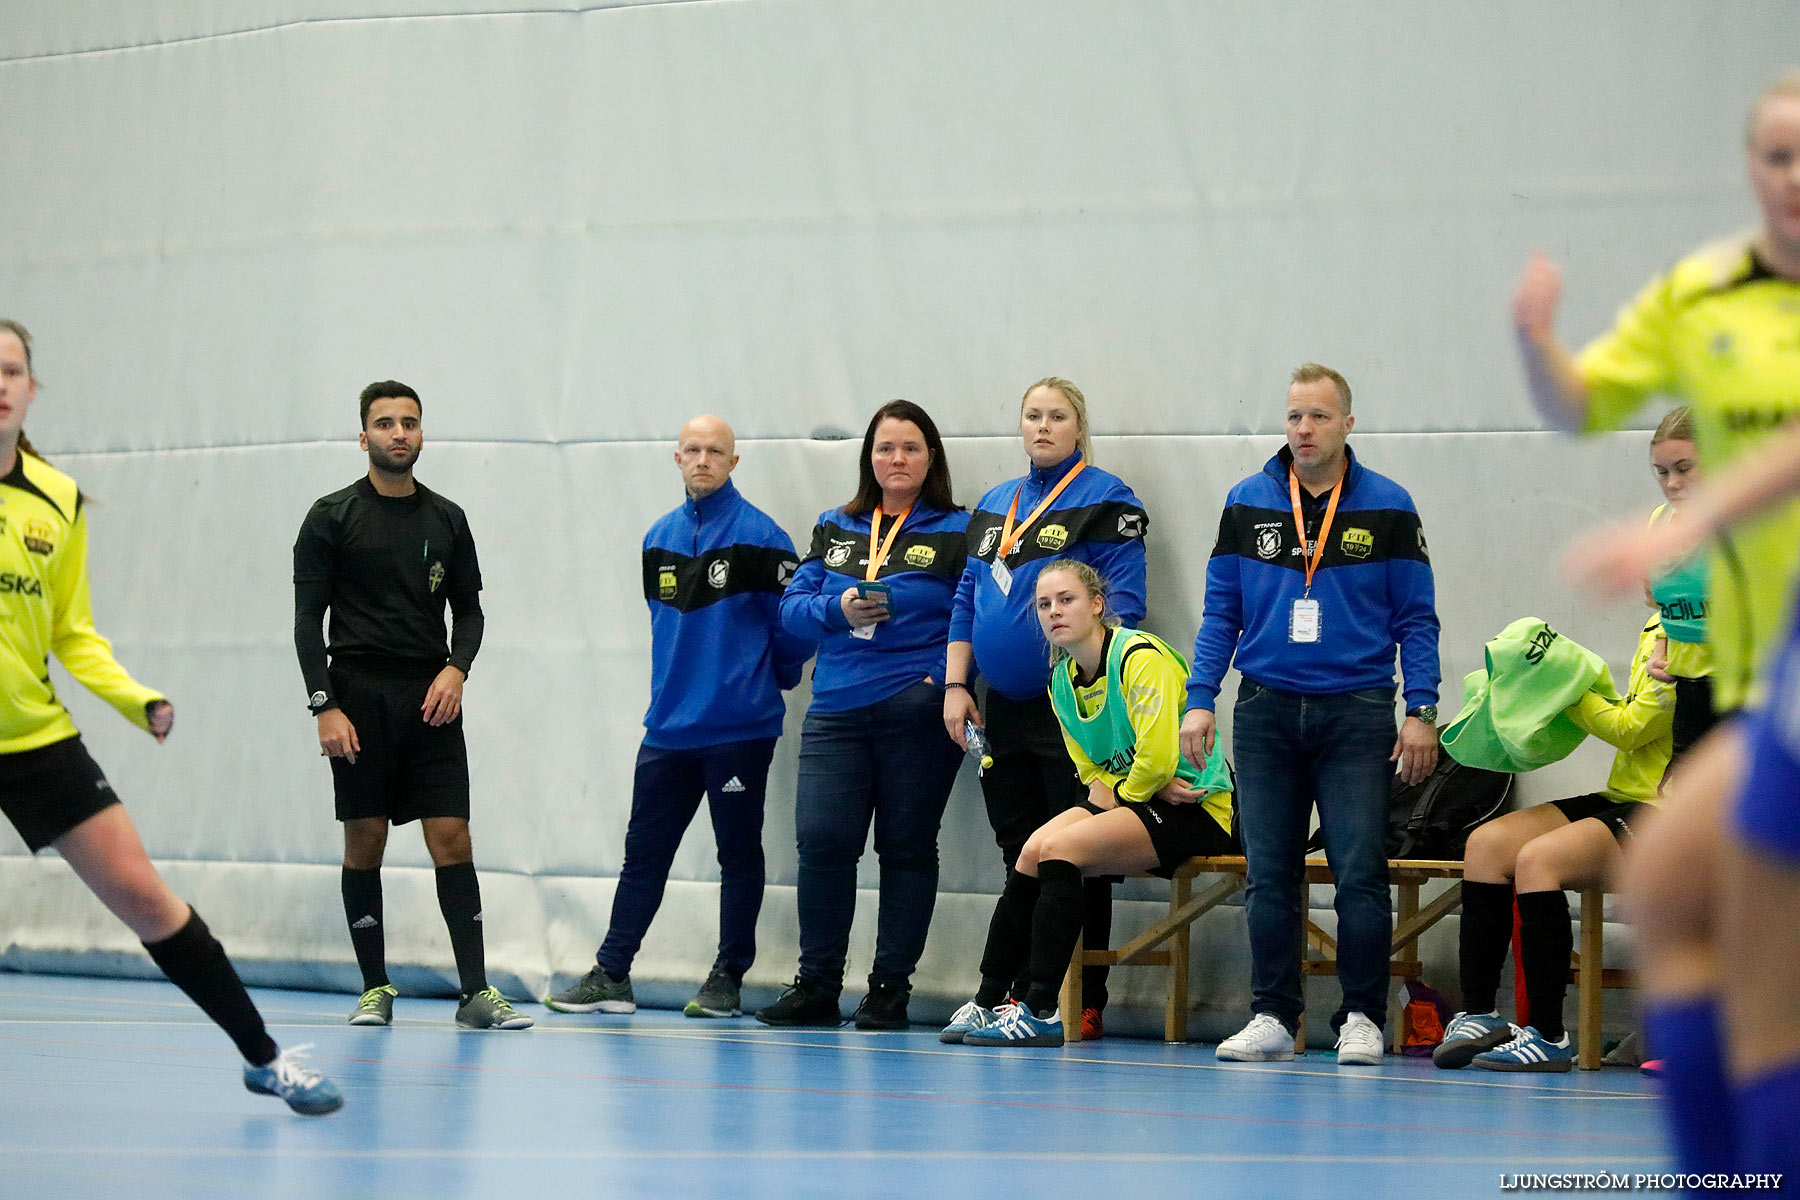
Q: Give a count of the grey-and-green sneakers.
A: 4